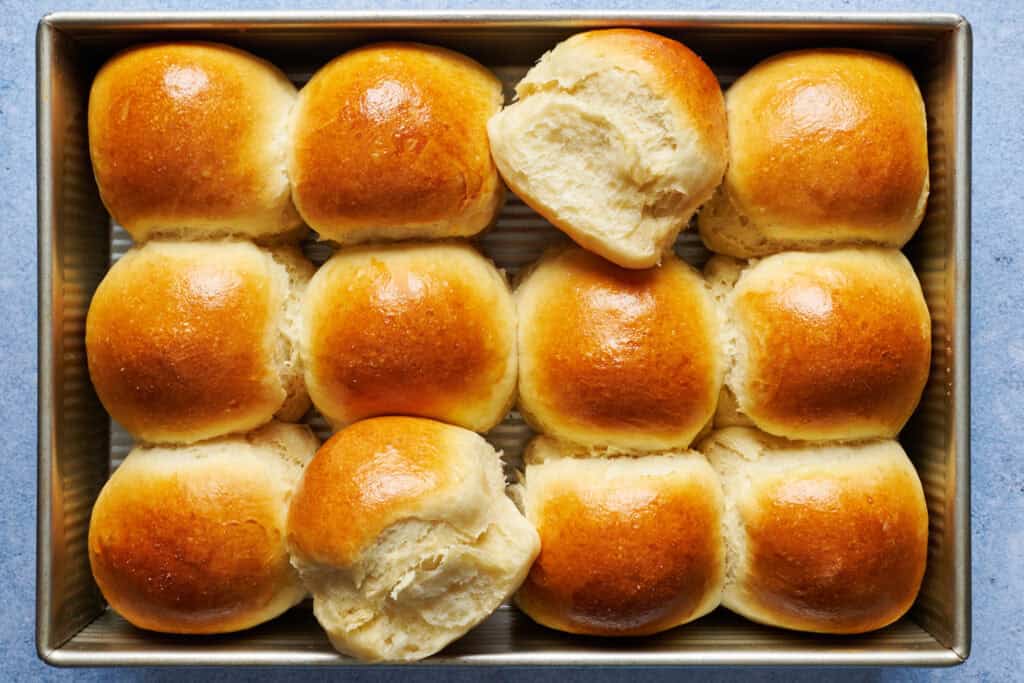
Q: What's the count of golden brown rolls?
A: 12